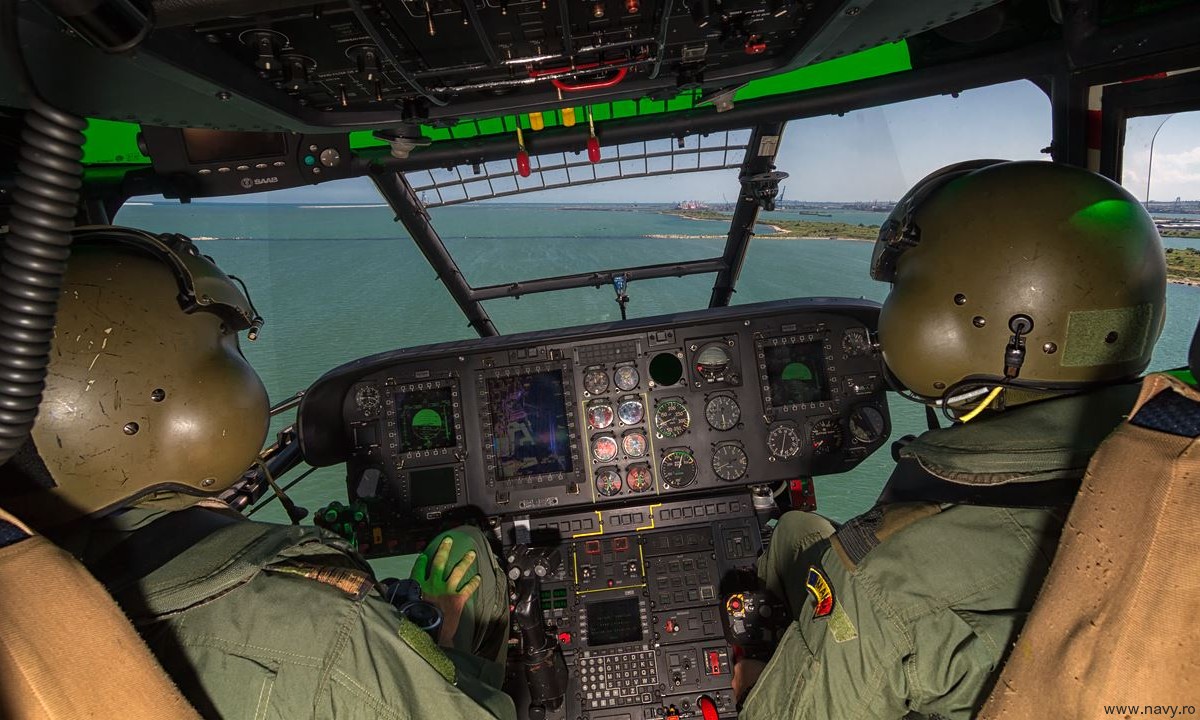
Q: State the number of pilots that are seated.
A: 2